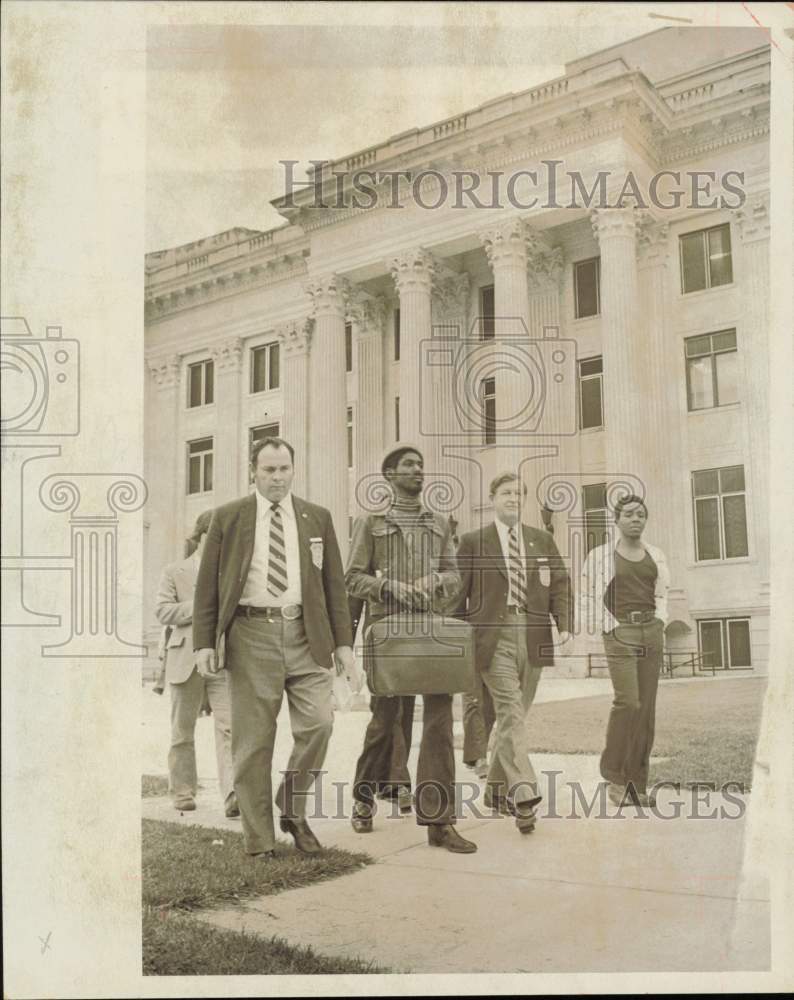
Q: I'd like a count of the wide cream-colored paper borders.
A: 1